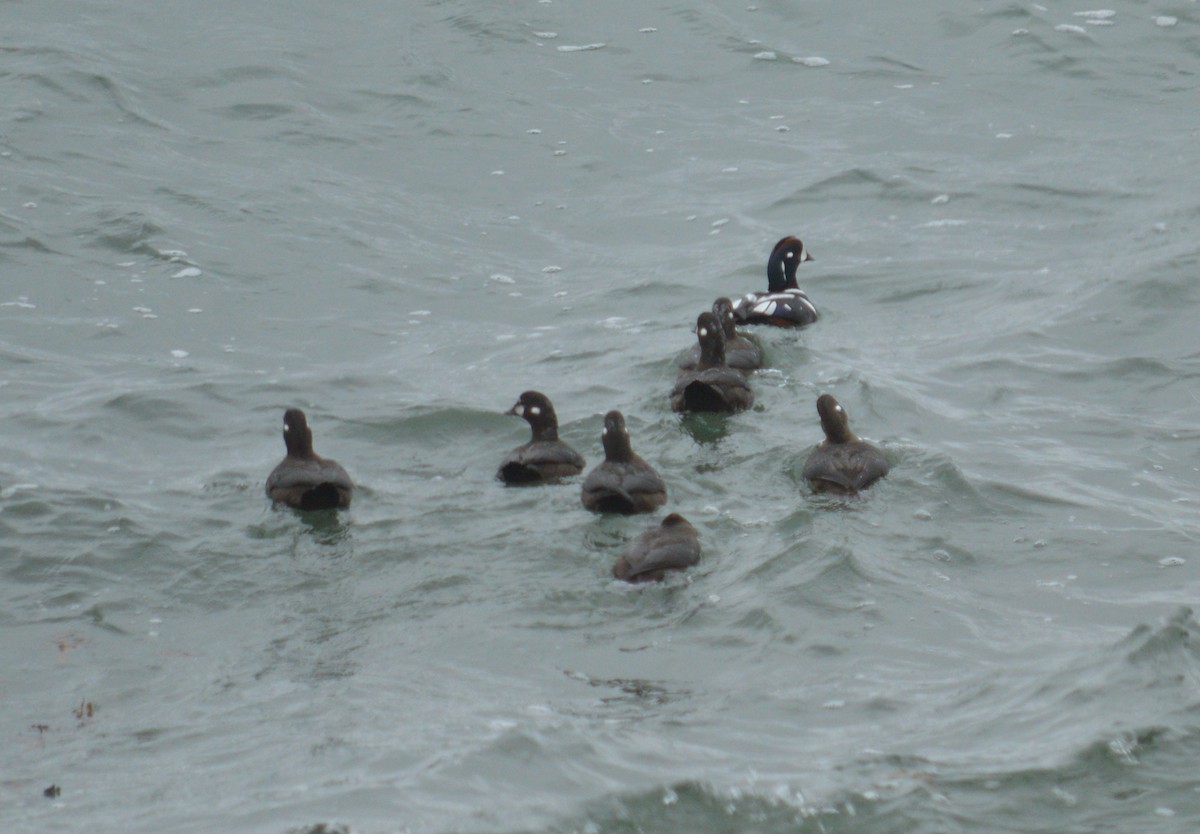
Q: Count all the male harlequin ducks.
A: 1